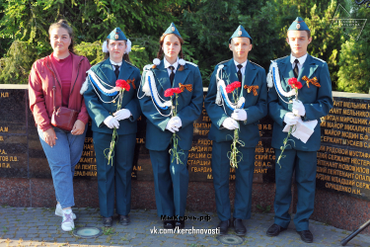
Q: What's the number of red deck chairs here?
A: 0